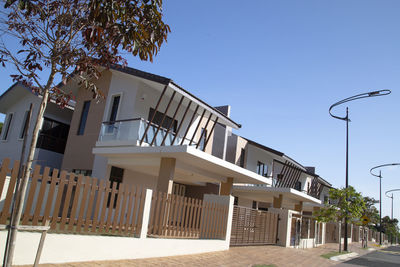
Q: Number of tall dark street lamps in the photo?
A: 3